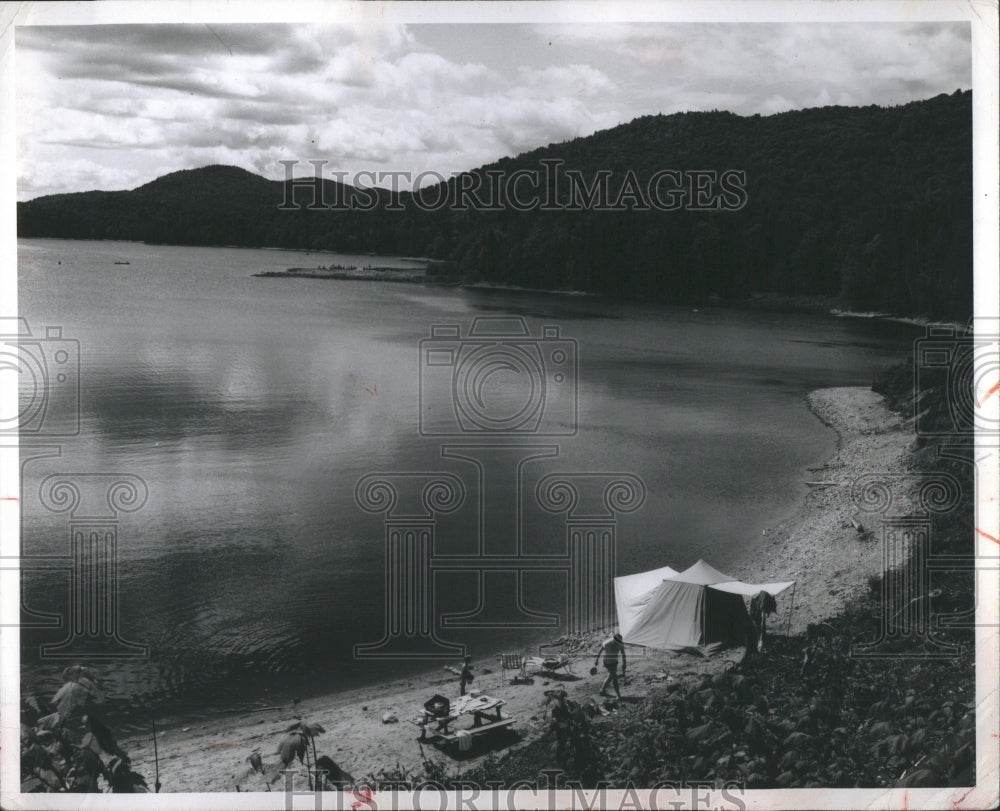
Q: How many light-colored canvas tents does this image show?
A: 1